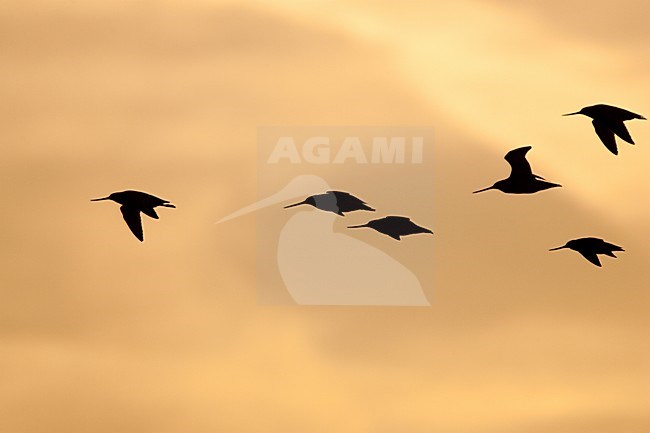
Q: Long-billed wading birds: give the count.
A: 6